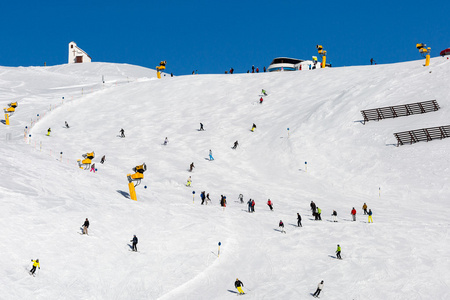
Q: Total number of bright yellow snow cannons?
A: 6